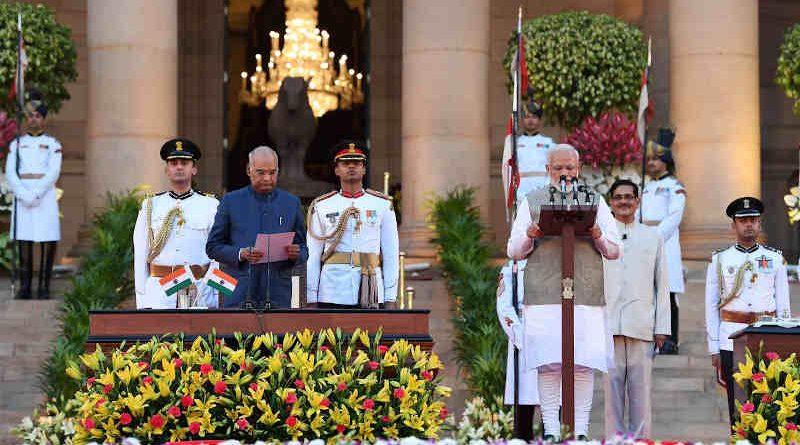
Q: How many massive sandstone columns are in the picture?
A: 3